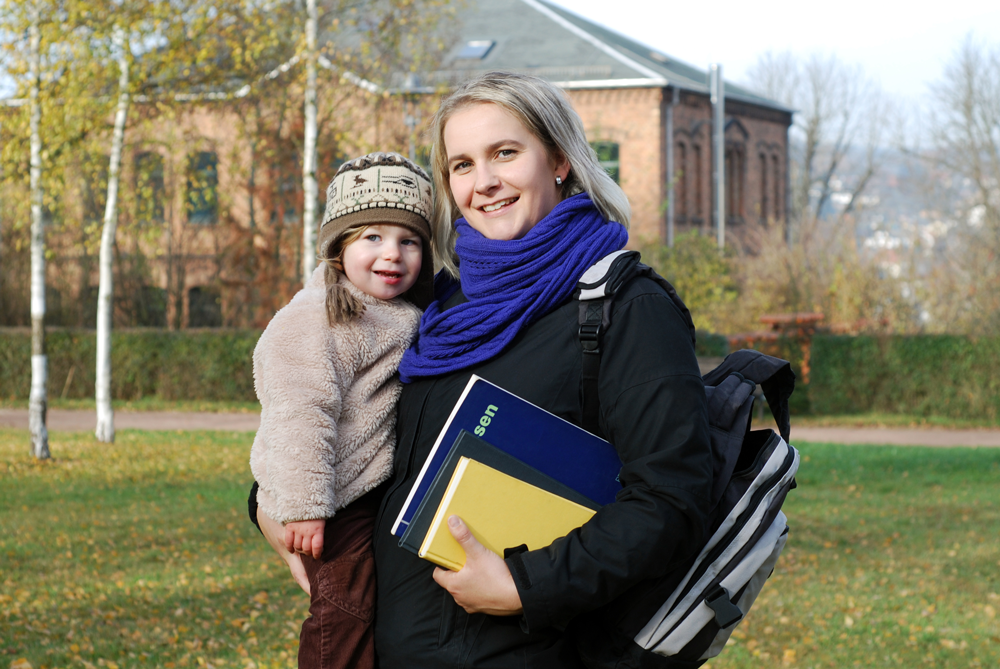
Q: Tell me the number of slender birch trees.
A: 3